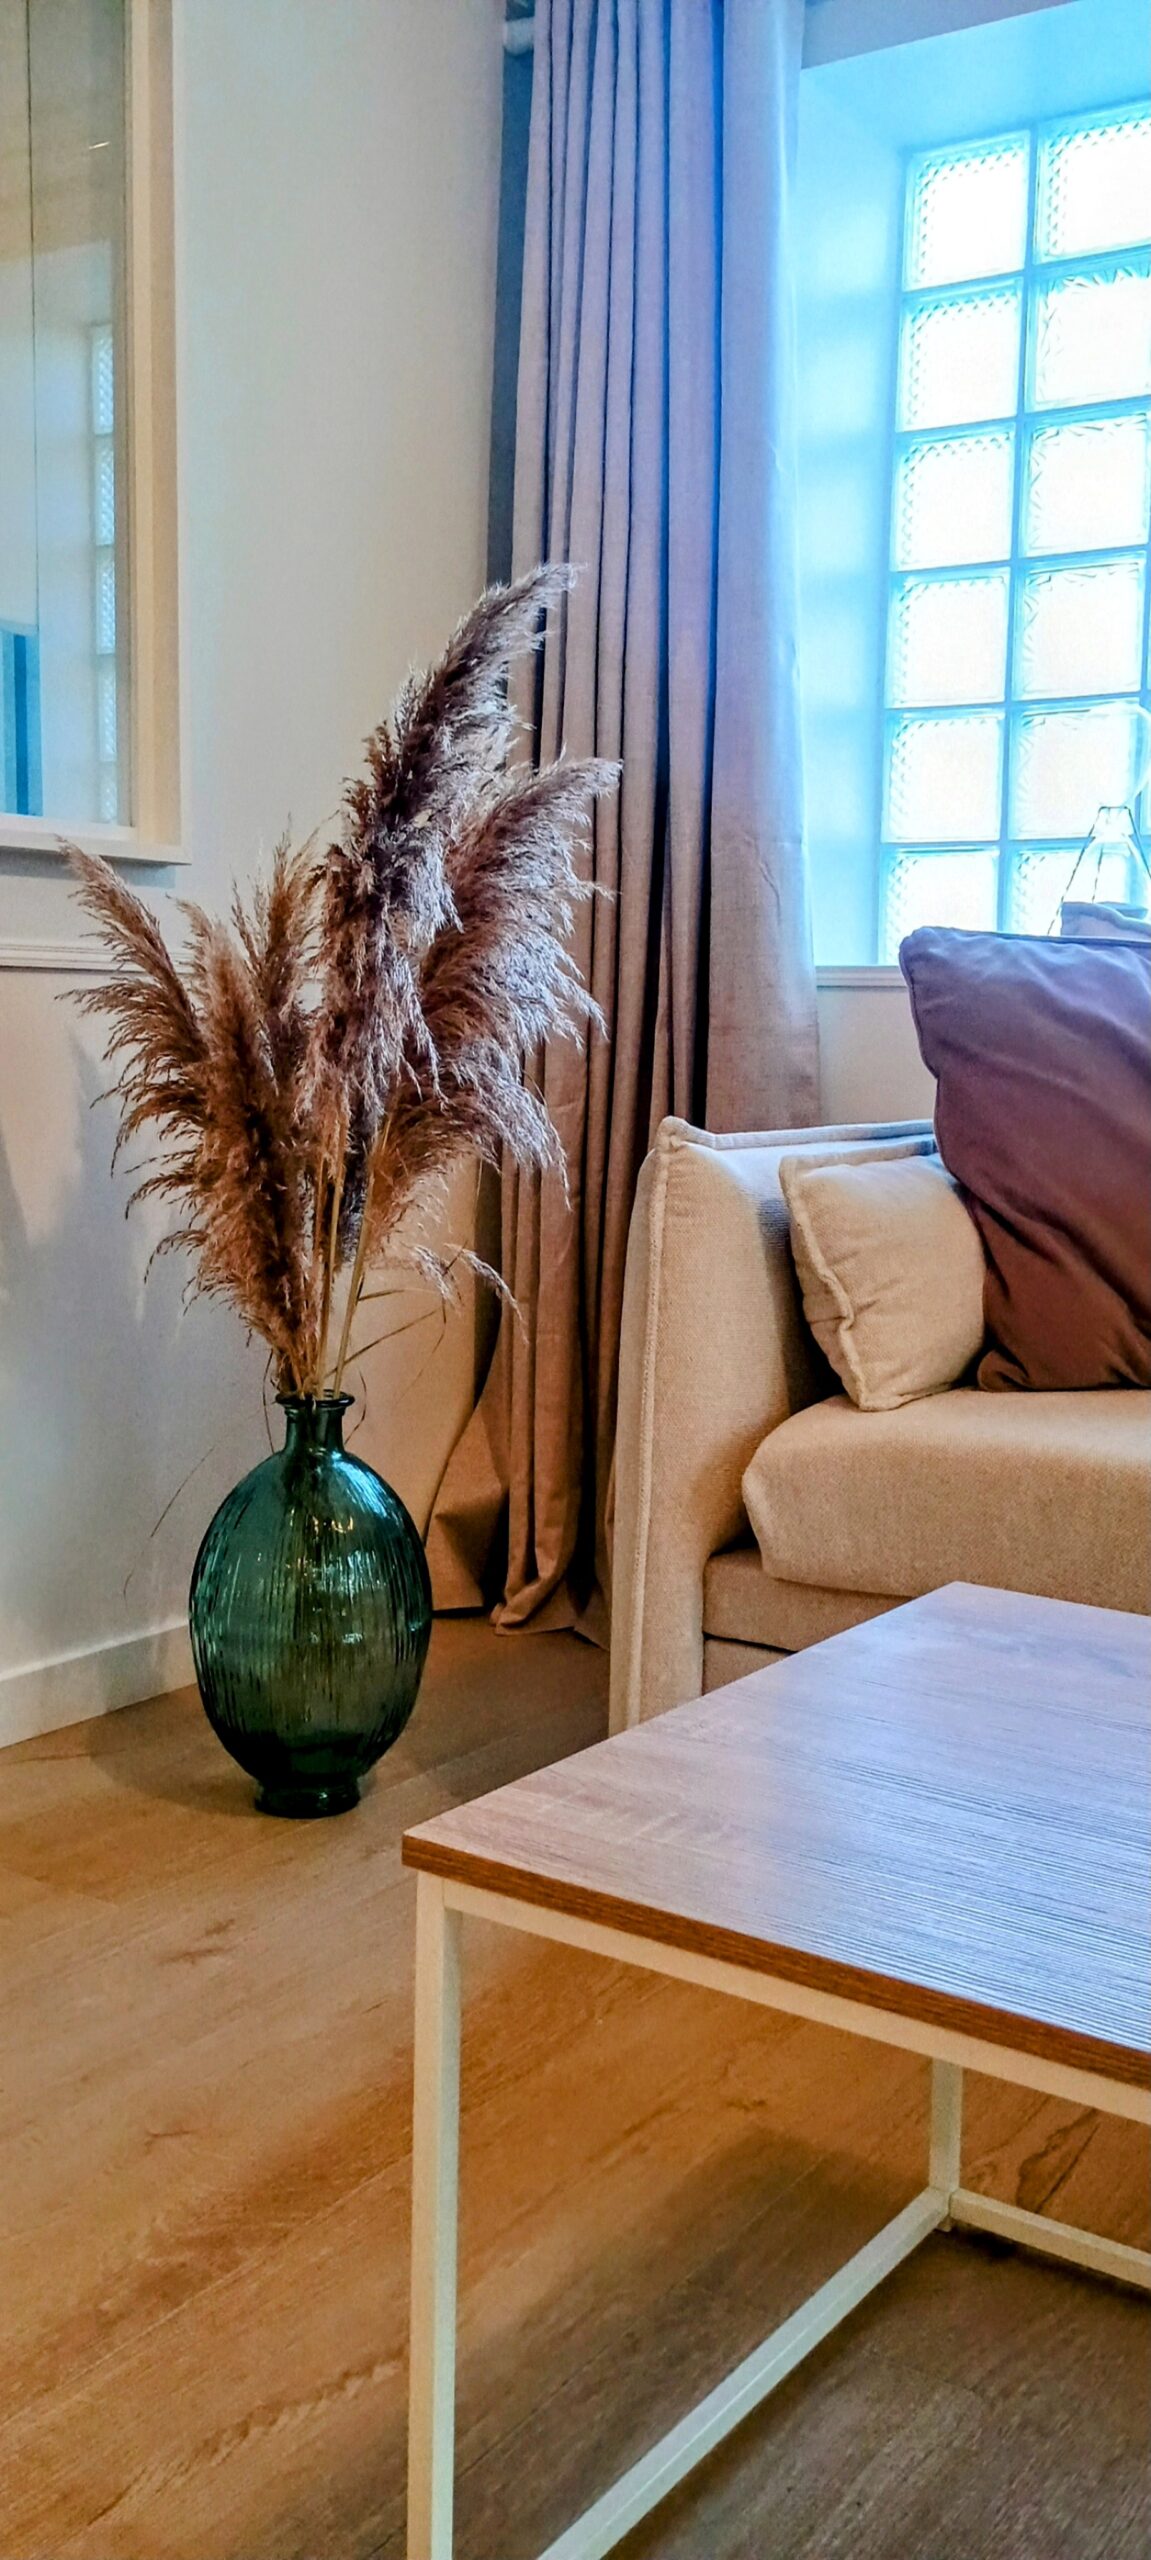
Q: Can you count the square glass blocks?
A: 12